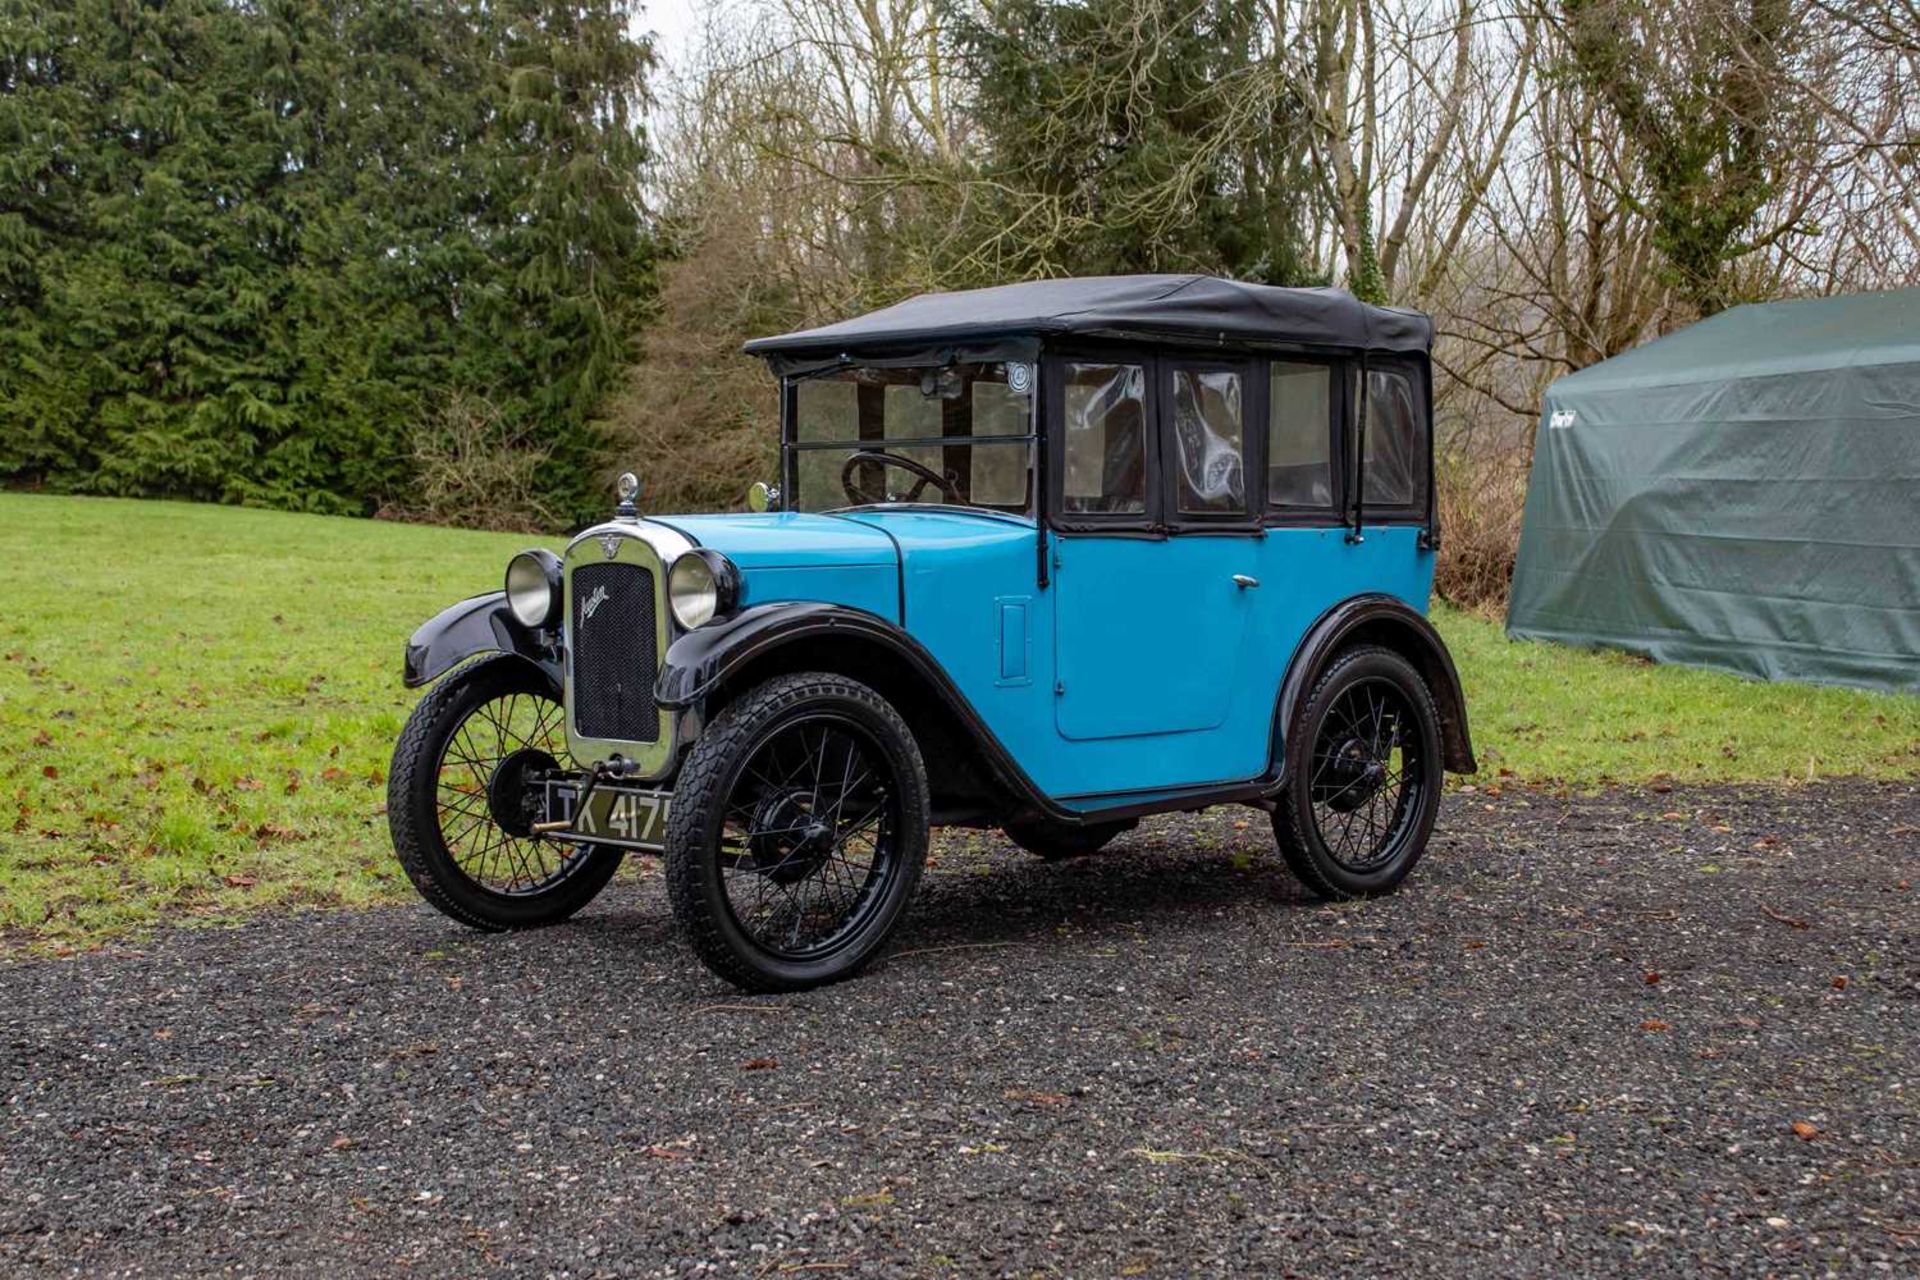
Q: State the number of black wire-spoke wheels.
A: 3